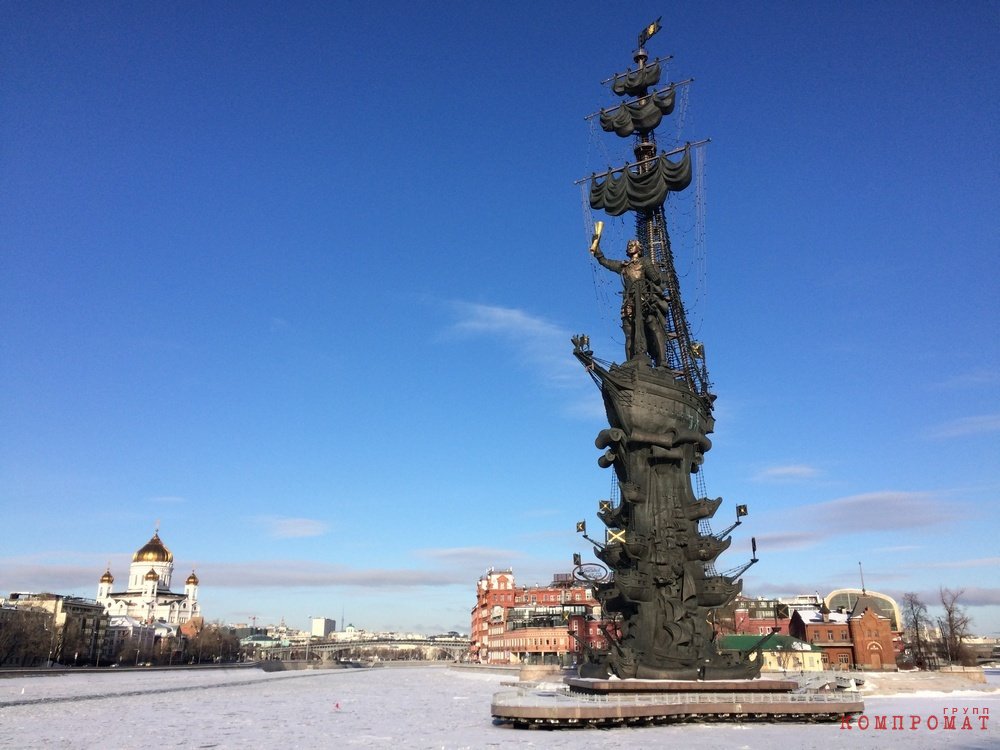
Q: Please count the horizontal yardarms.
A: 3